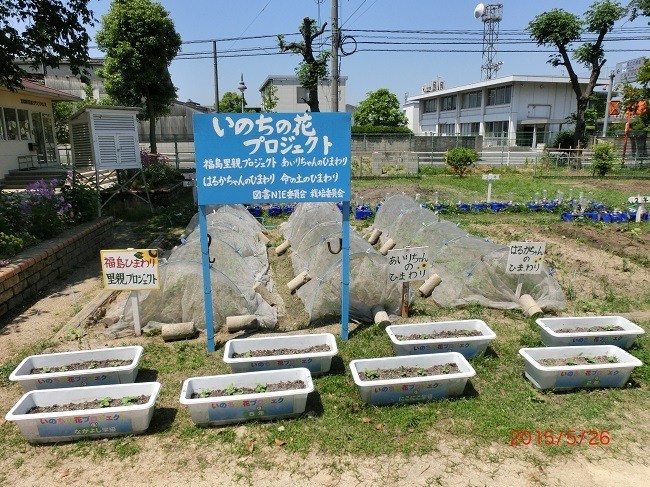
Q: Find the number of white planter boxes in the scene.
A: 8